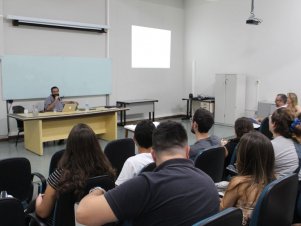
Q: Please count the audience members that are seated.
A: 10